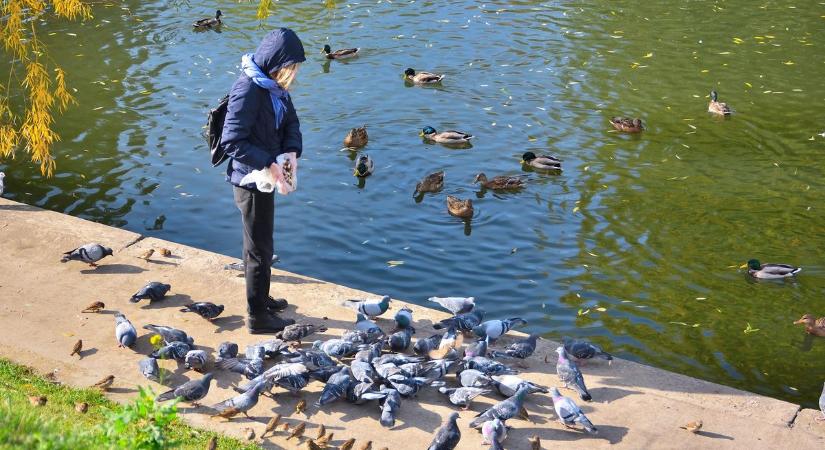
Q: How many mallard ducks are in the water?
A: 14